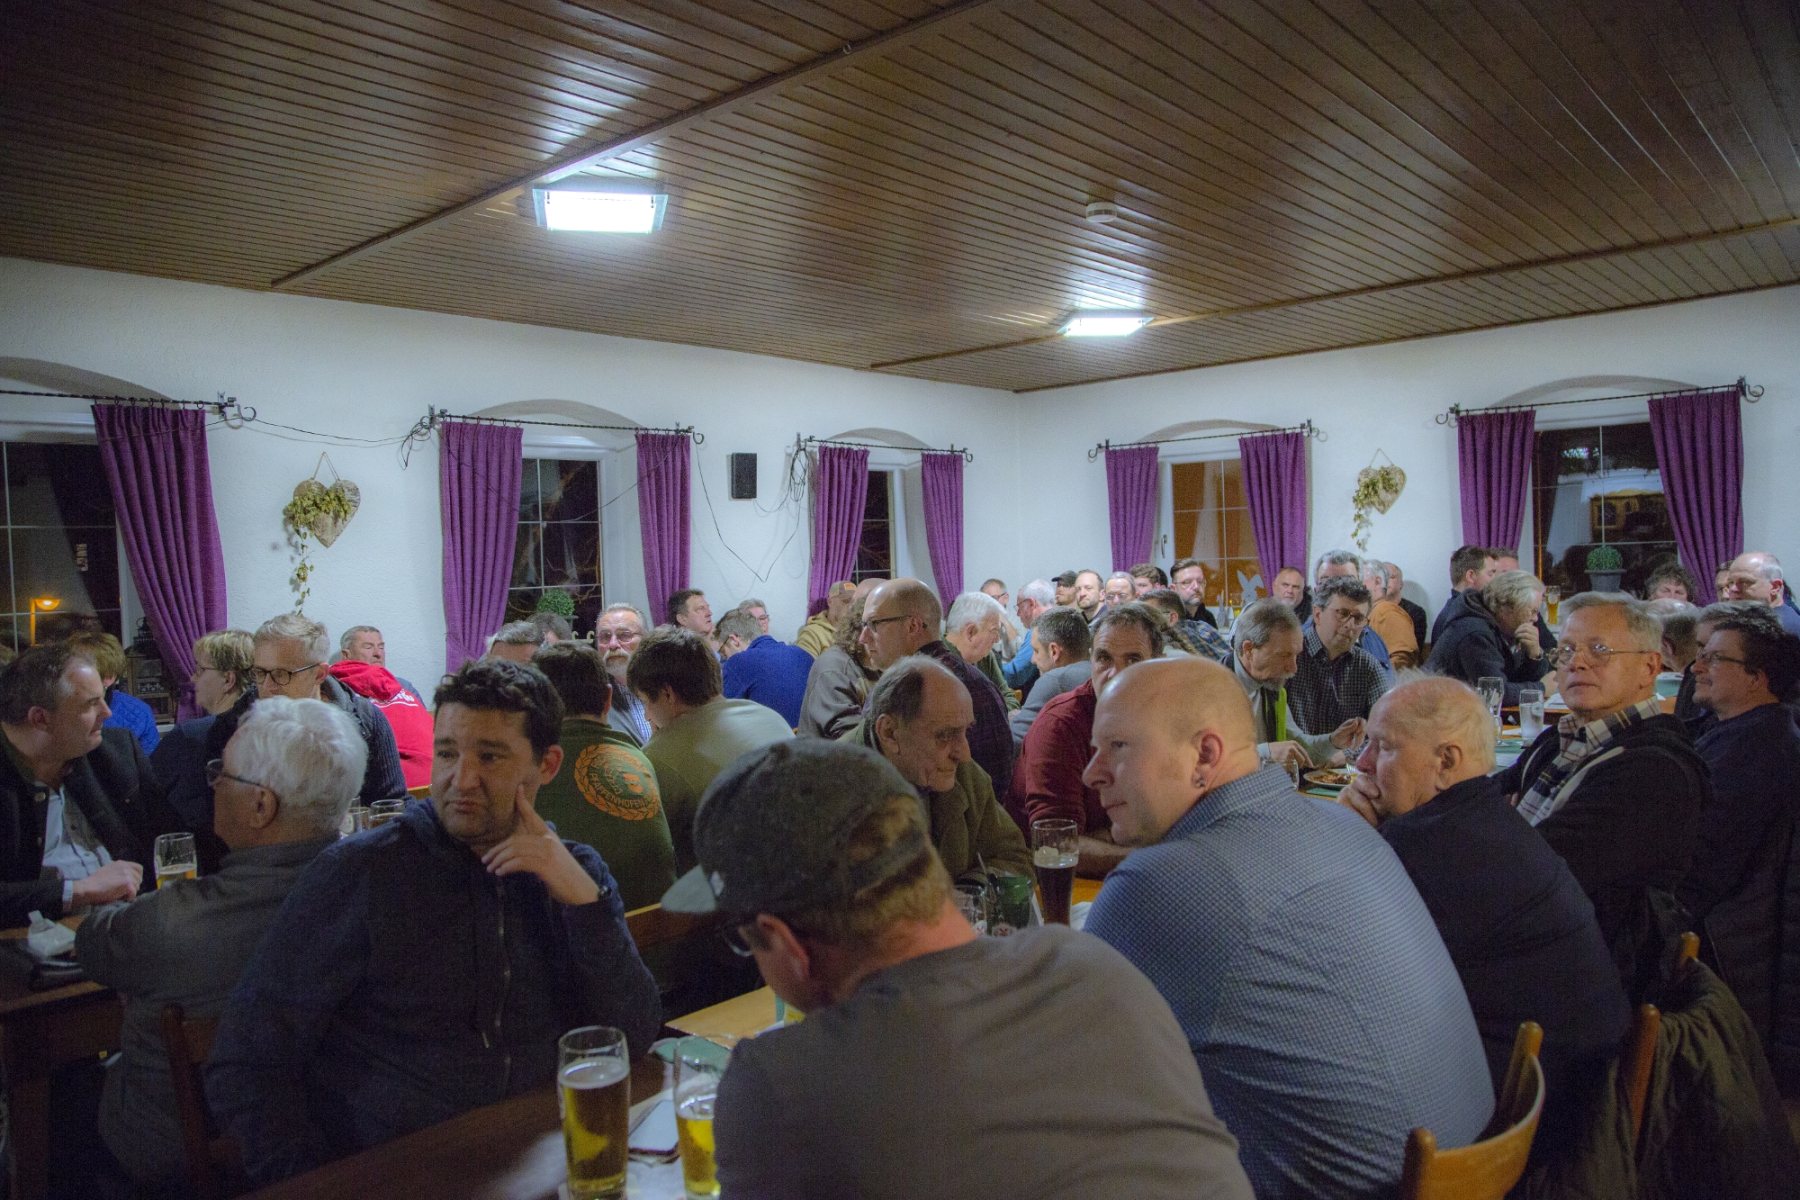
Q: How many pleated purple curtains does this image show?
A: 9